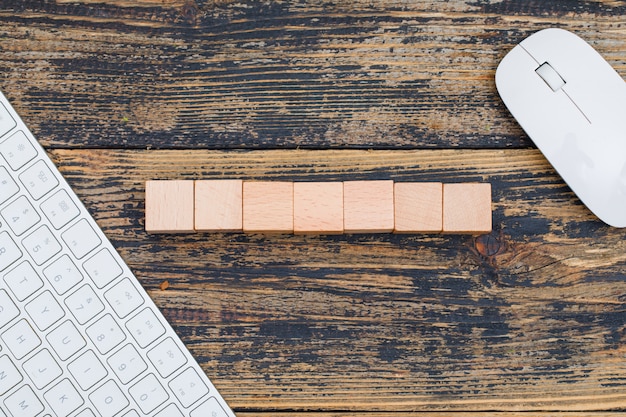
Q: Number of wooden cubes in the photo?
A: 7